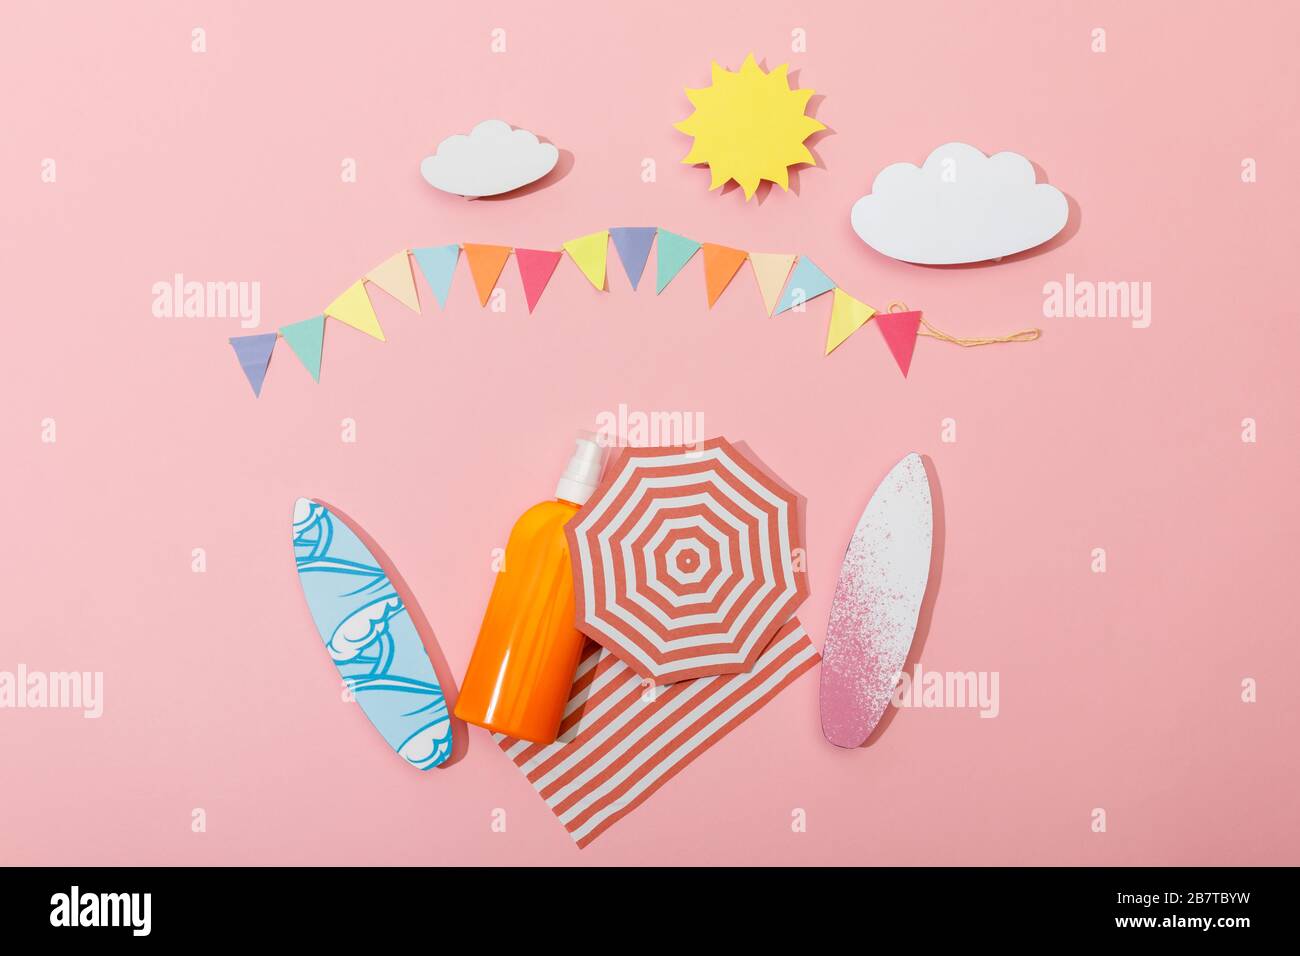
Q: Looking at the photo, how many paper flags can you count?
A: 15